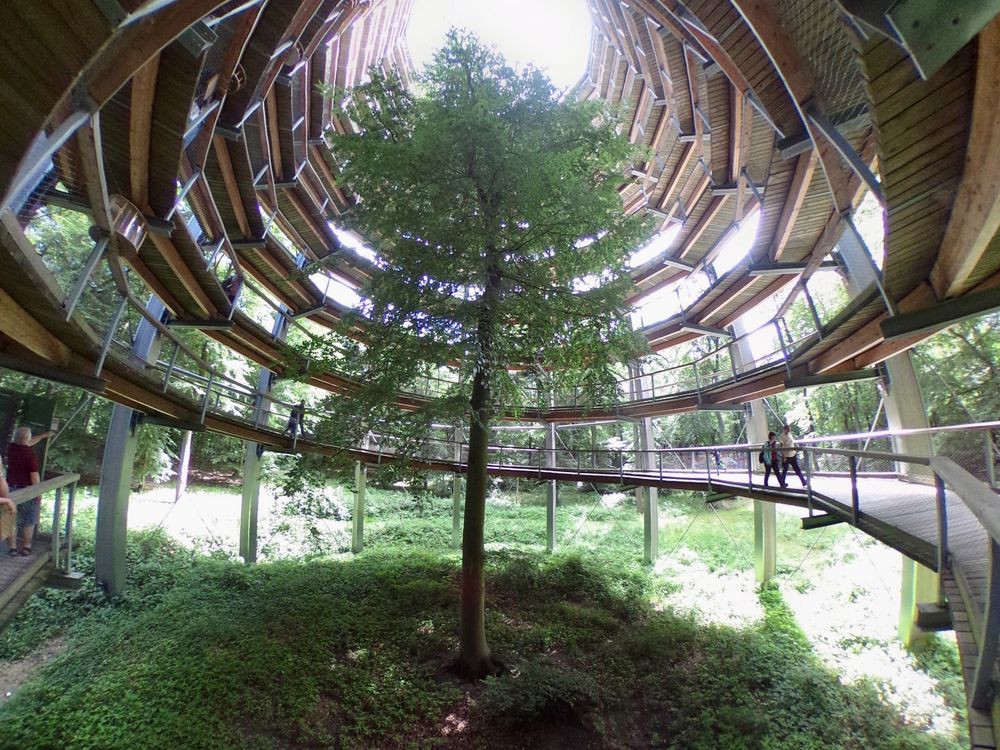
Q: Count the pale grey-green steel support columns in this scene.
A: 8